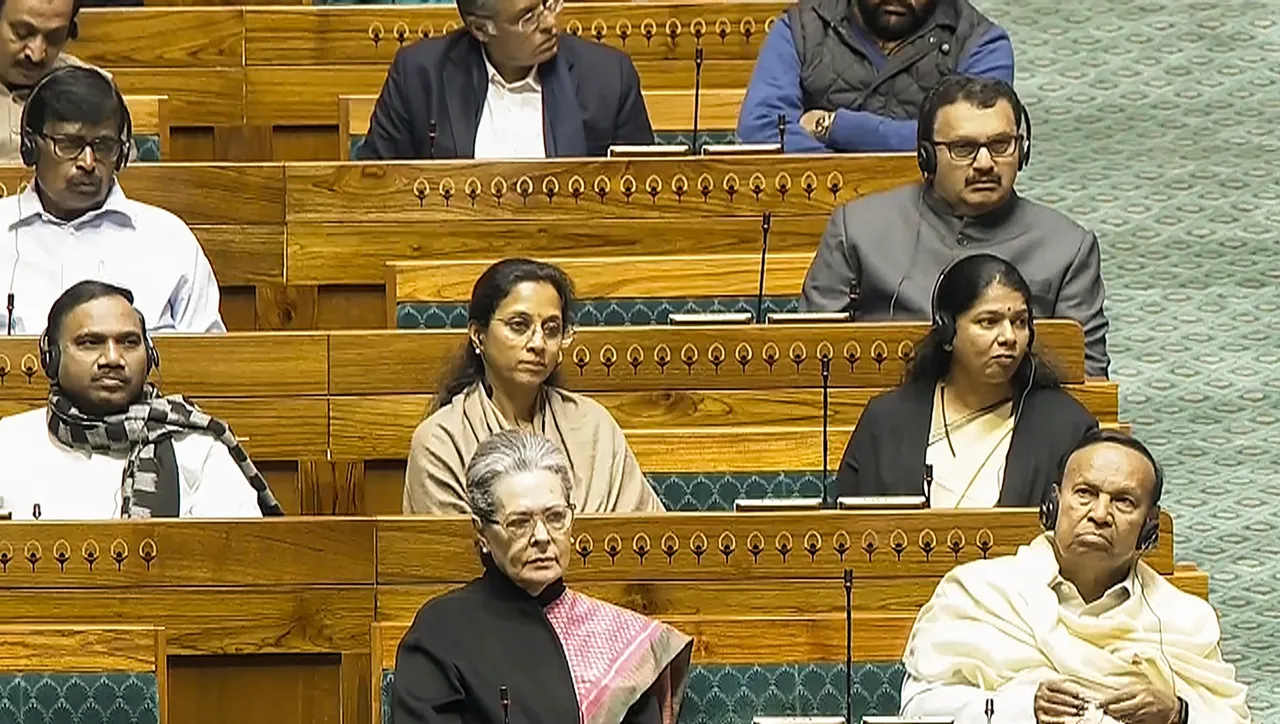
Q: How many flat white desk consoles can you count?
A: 8